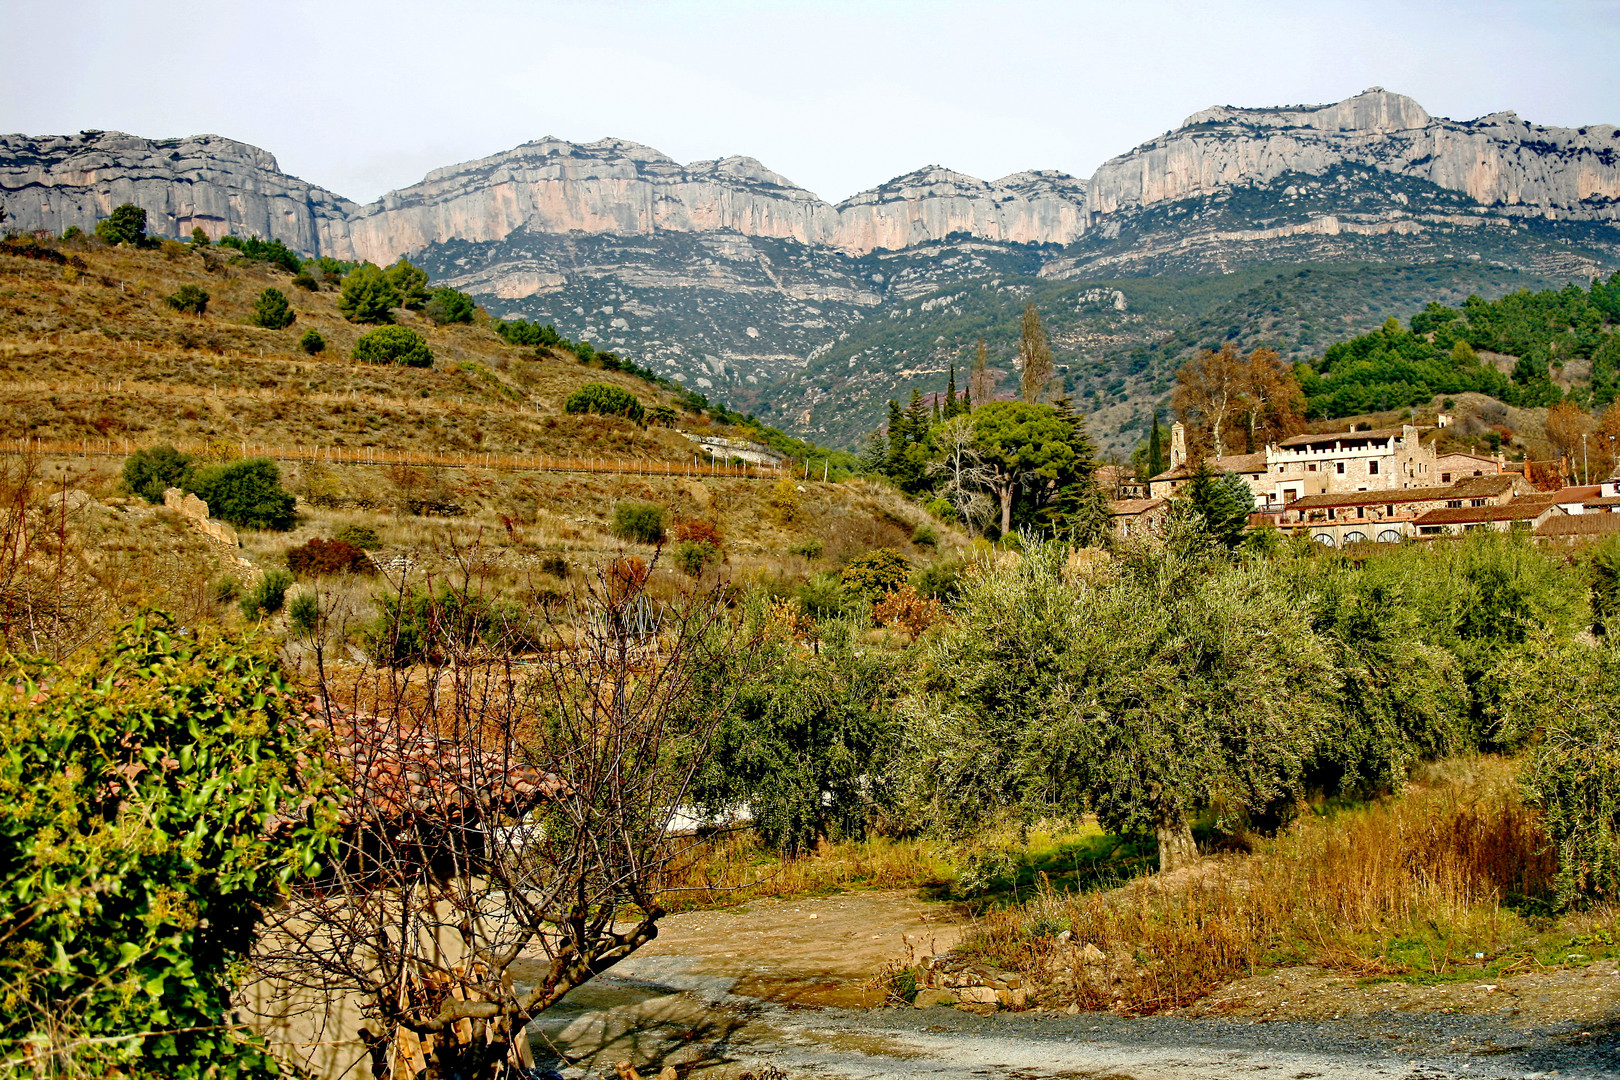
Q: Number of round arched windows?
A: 3